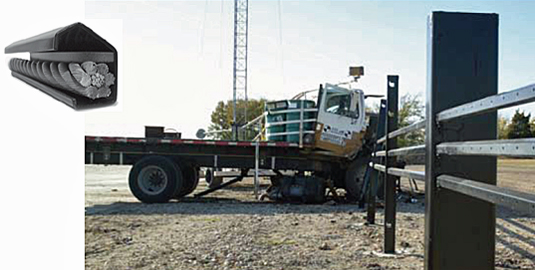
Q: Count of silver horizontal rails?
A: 3